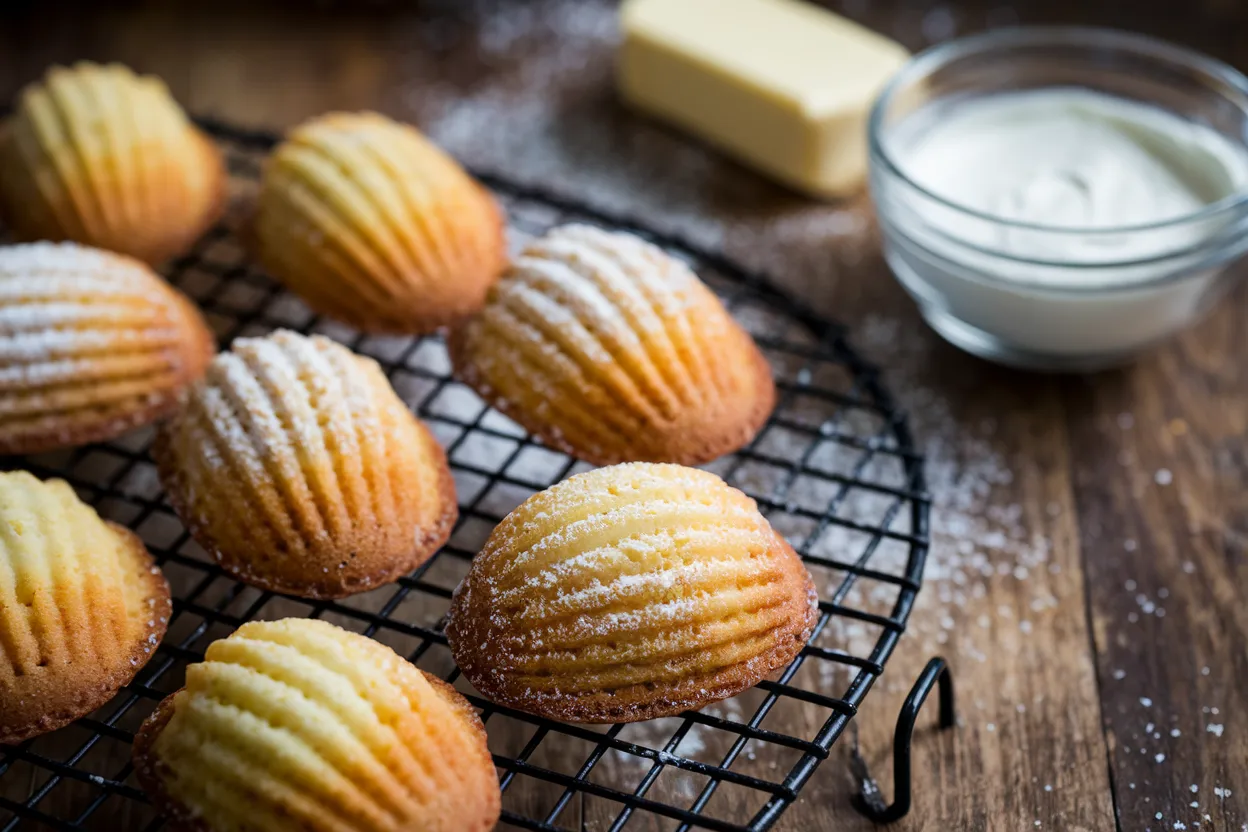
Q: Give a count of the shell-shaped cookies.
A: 8